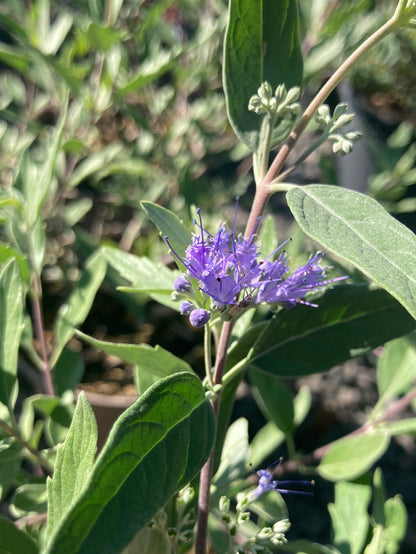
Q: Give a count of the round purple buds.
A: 3